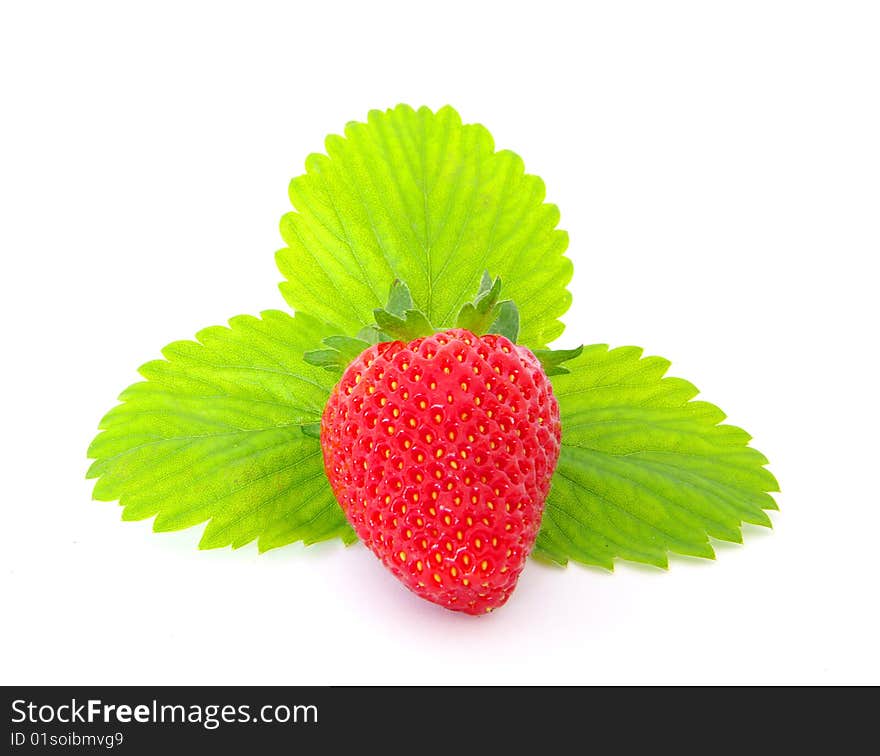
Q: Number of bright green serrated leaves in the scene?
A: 3